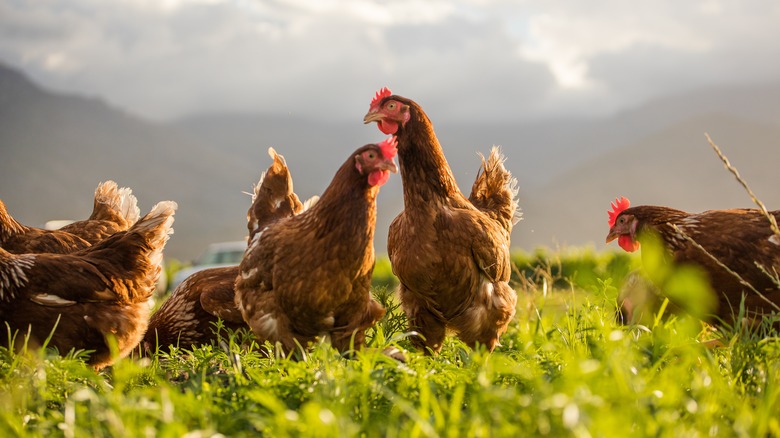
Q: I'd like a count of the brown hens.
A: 6